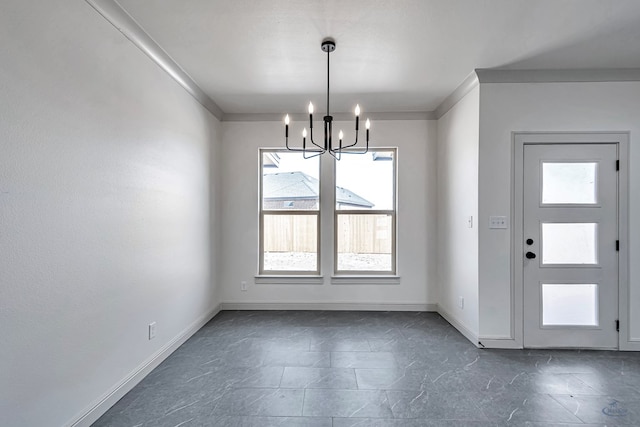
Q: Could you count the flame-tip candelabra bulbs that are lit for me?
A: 6